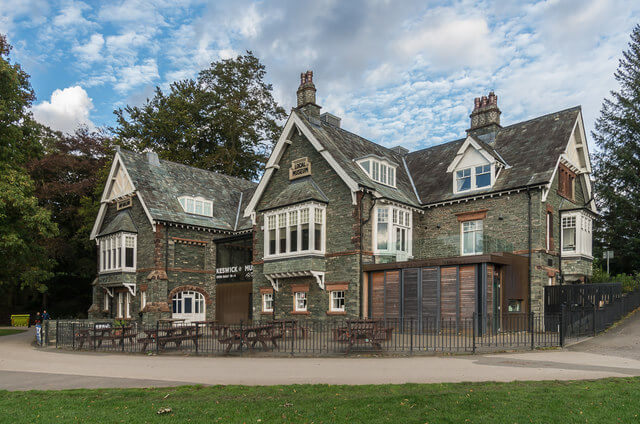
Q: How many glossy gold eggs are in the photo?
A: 0